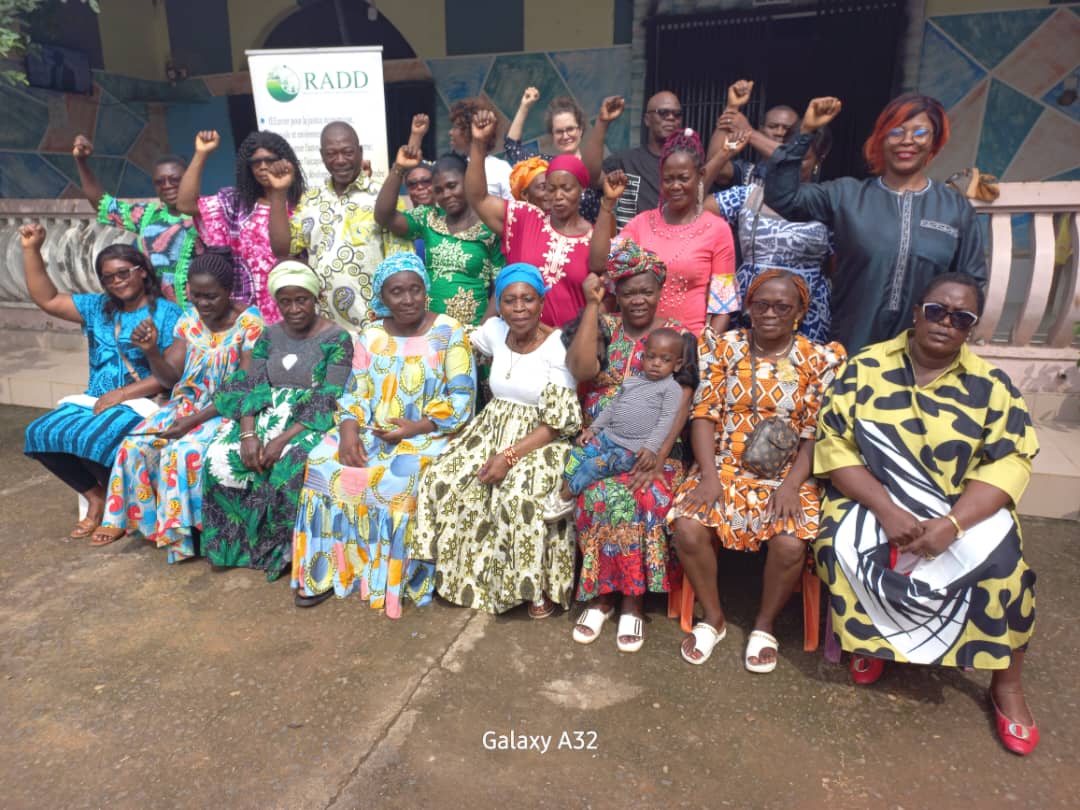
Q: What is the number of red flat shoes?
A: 2